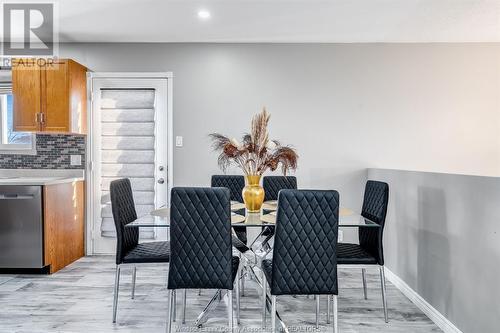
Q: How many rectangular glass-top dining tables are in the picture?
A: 1